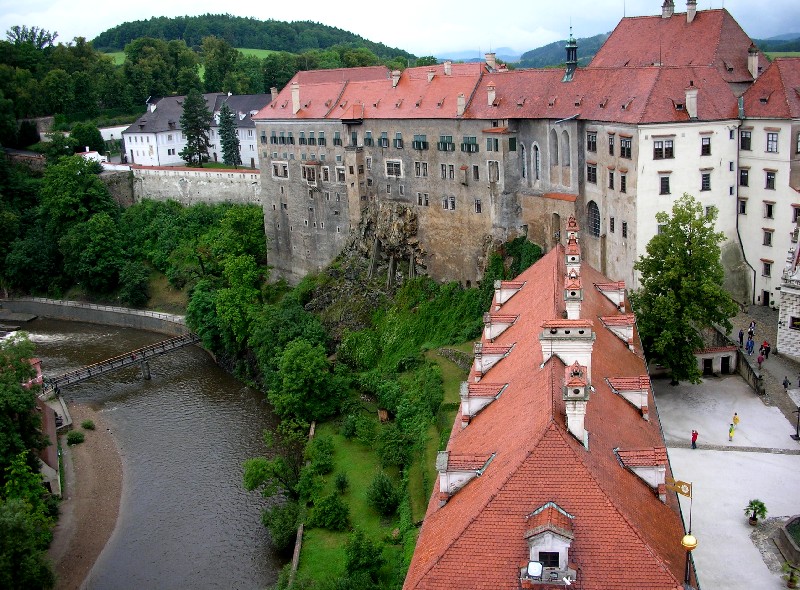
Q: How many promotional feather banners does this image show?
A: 0